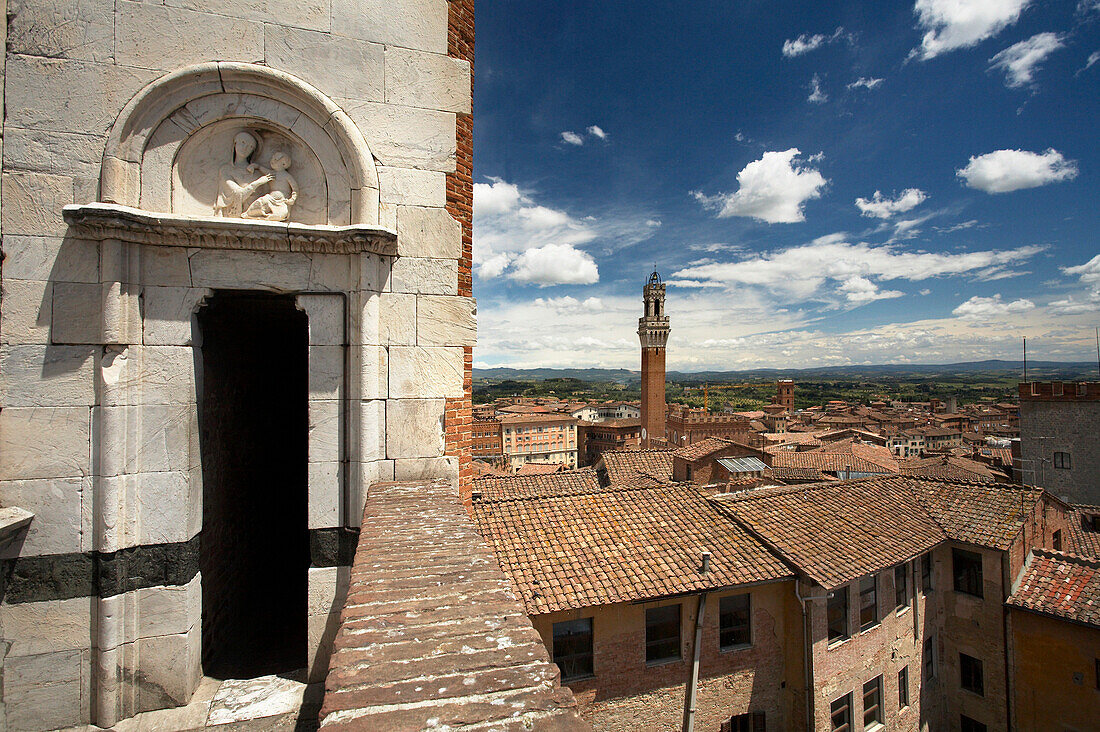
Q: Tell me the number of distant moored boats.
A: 0